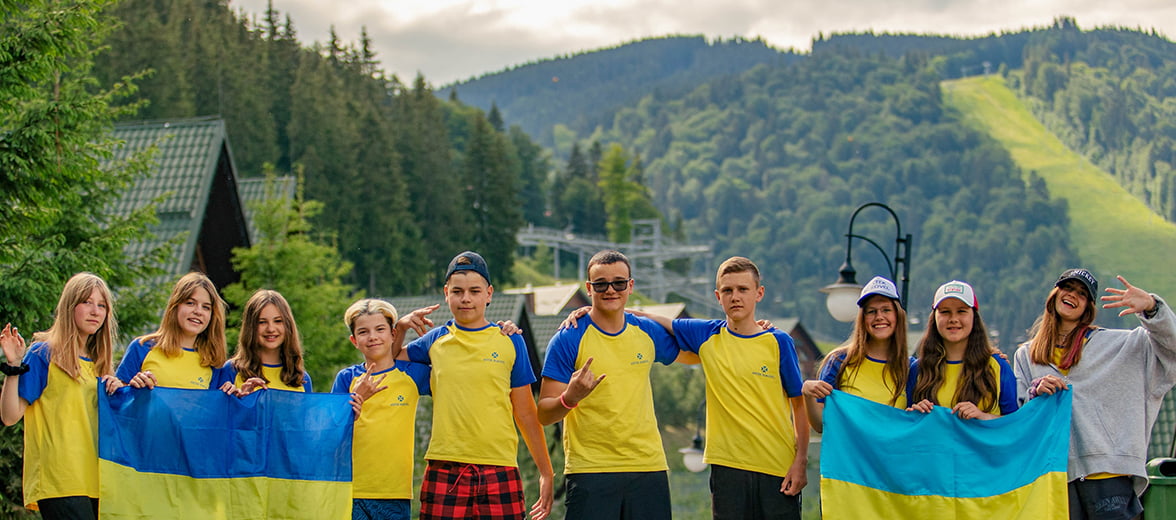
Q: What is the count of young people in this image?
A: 10